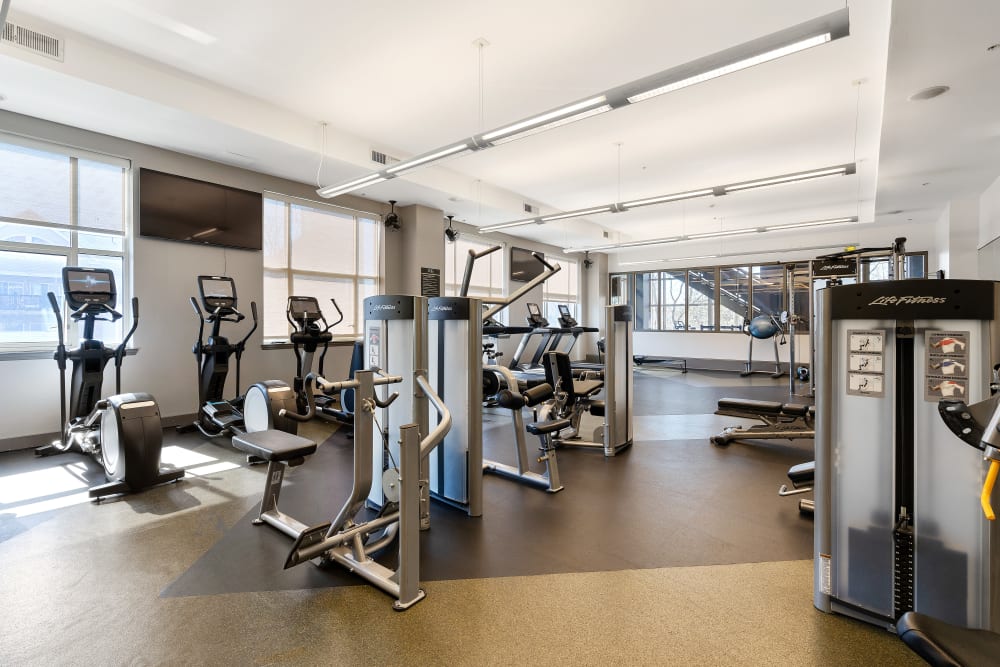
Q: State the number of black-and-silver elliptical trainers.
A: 3